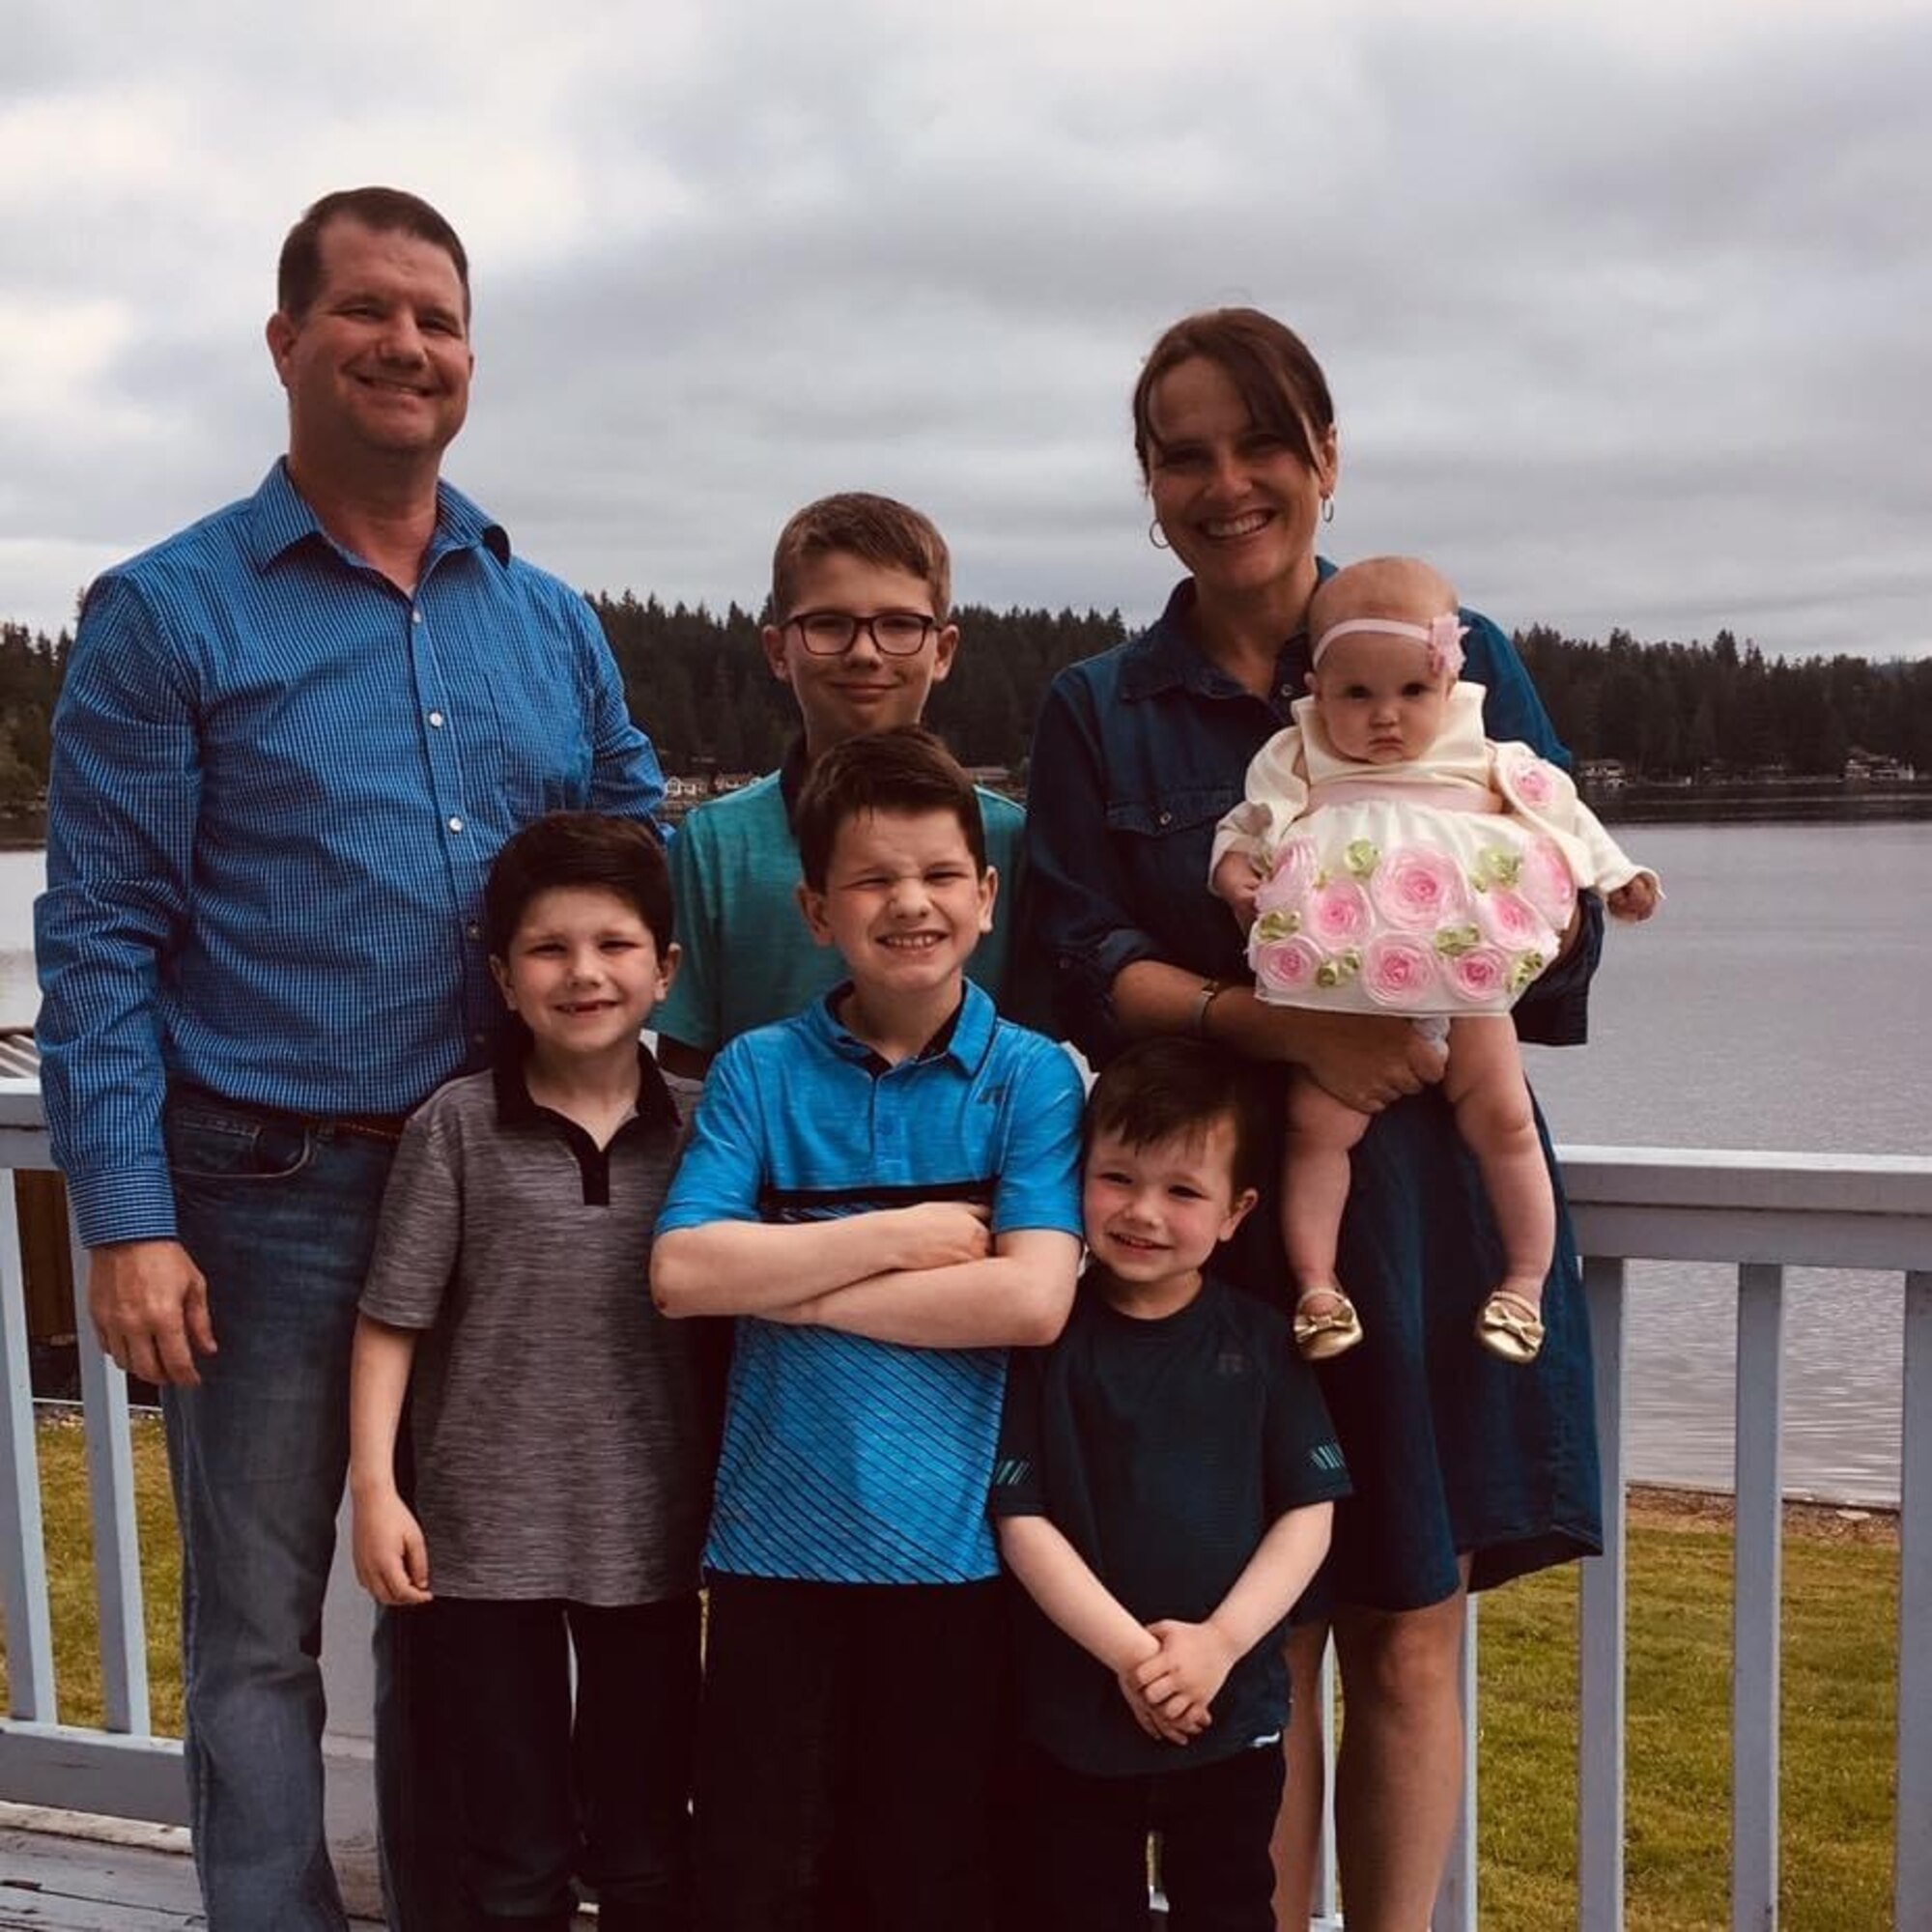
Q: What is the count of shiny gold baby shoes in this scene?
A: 2